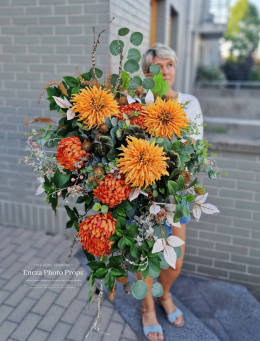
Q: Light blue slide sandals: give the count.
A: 2